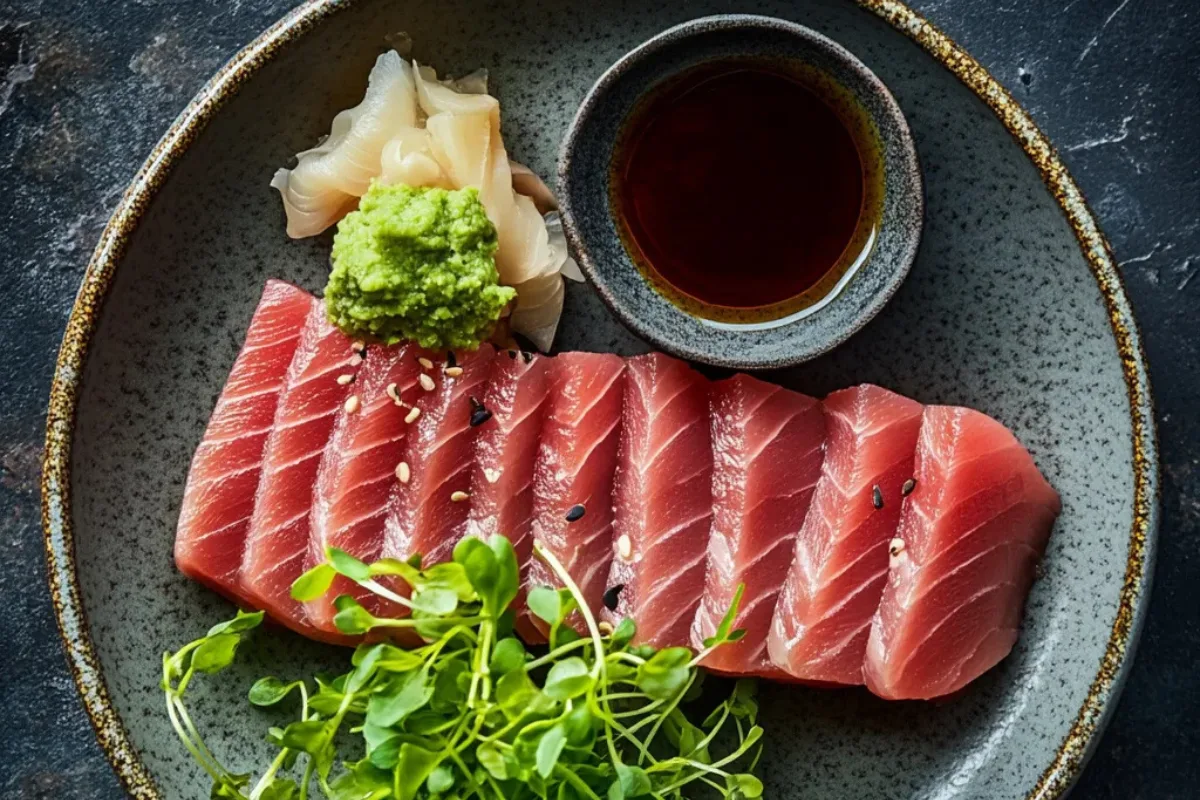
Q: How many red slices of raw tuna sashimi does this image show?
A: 10